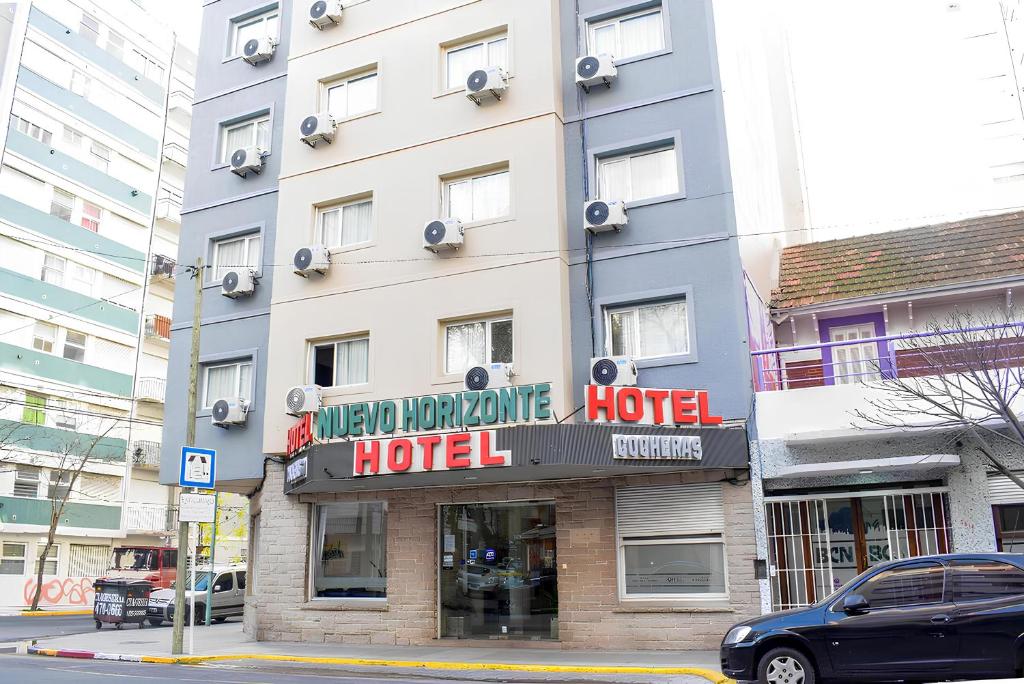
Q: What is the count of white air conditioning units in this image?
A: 14